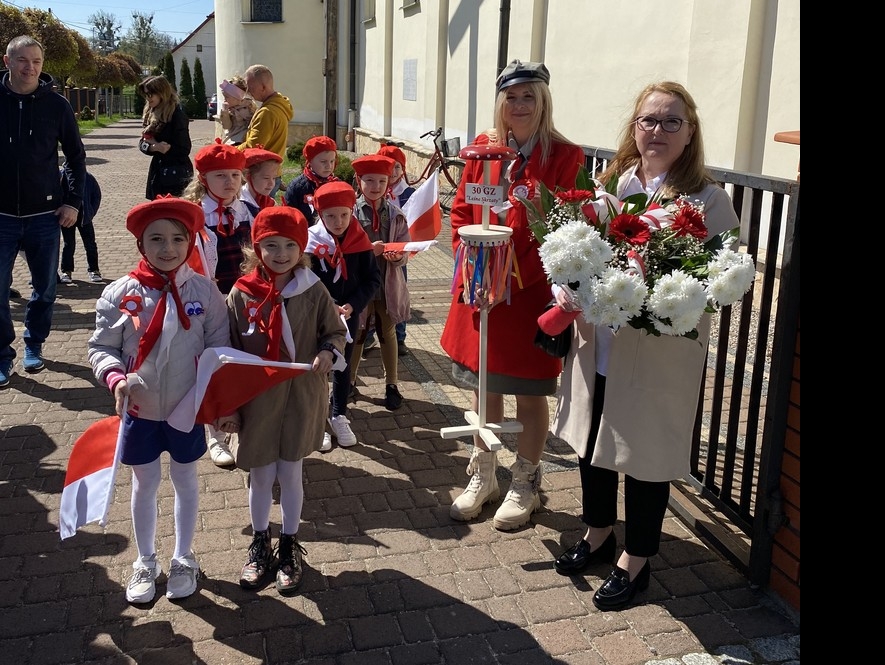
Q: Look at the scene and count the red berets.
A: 8